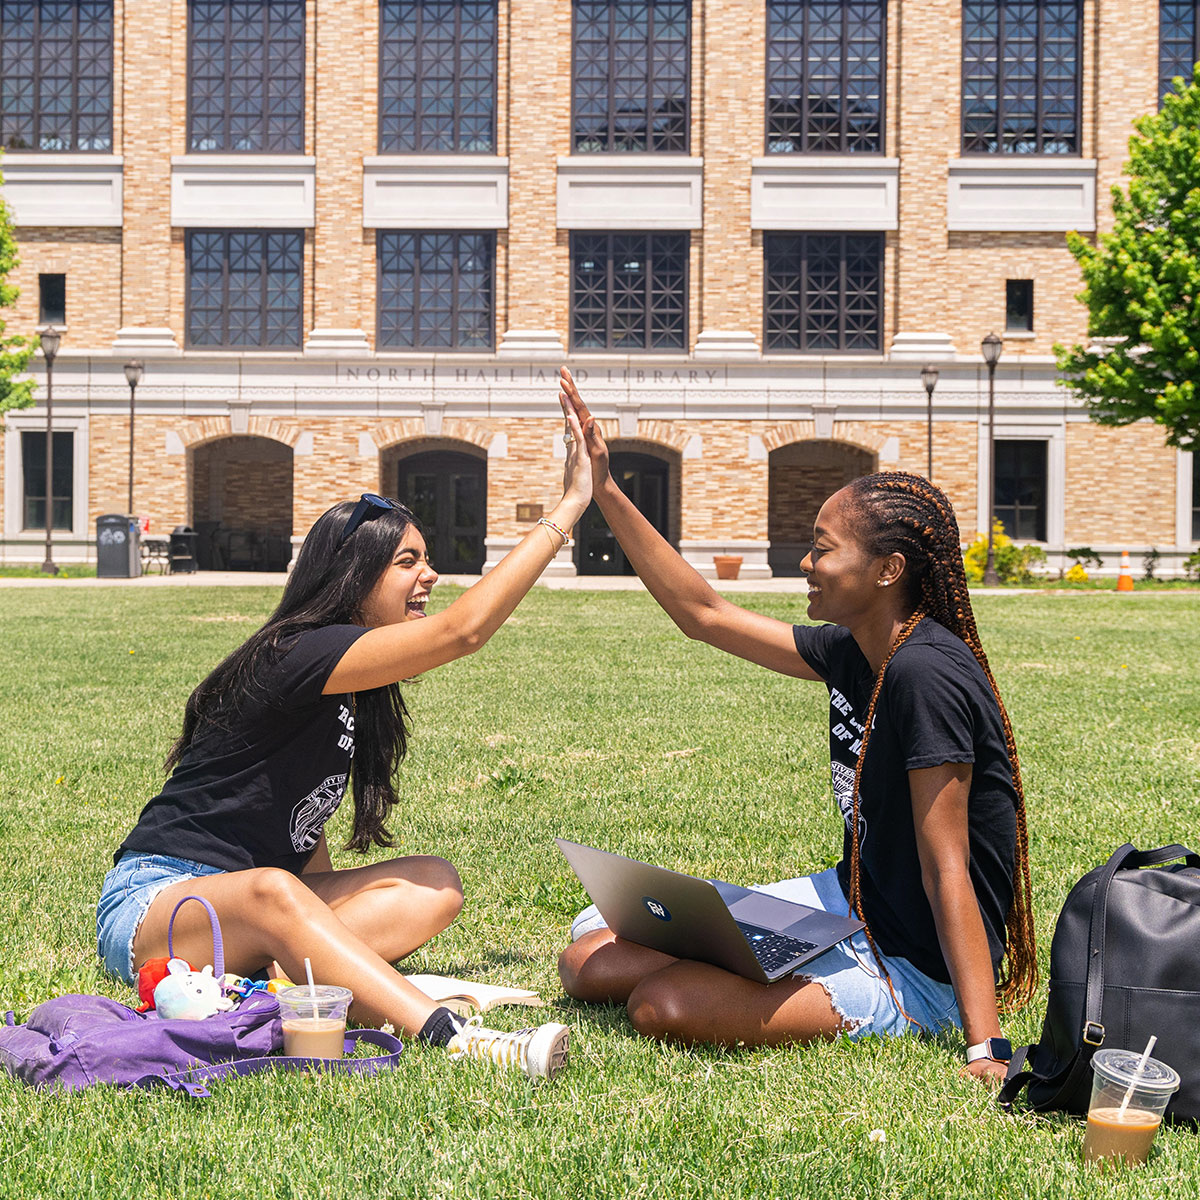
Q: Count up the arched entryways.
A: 4